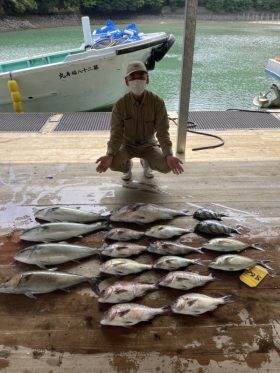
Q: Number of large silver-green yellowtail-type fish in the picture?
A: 4